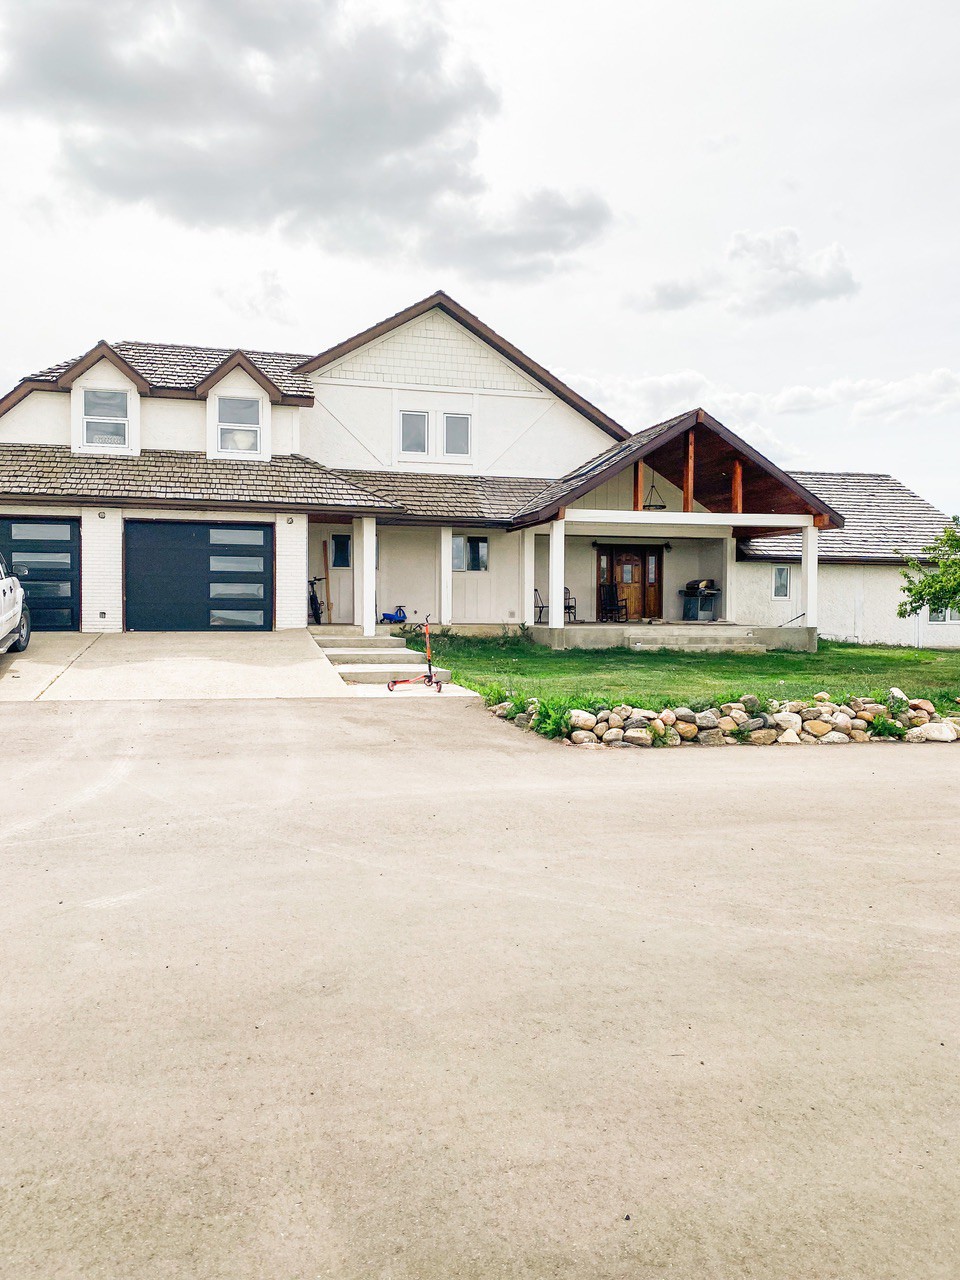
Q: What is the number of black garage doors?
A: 2